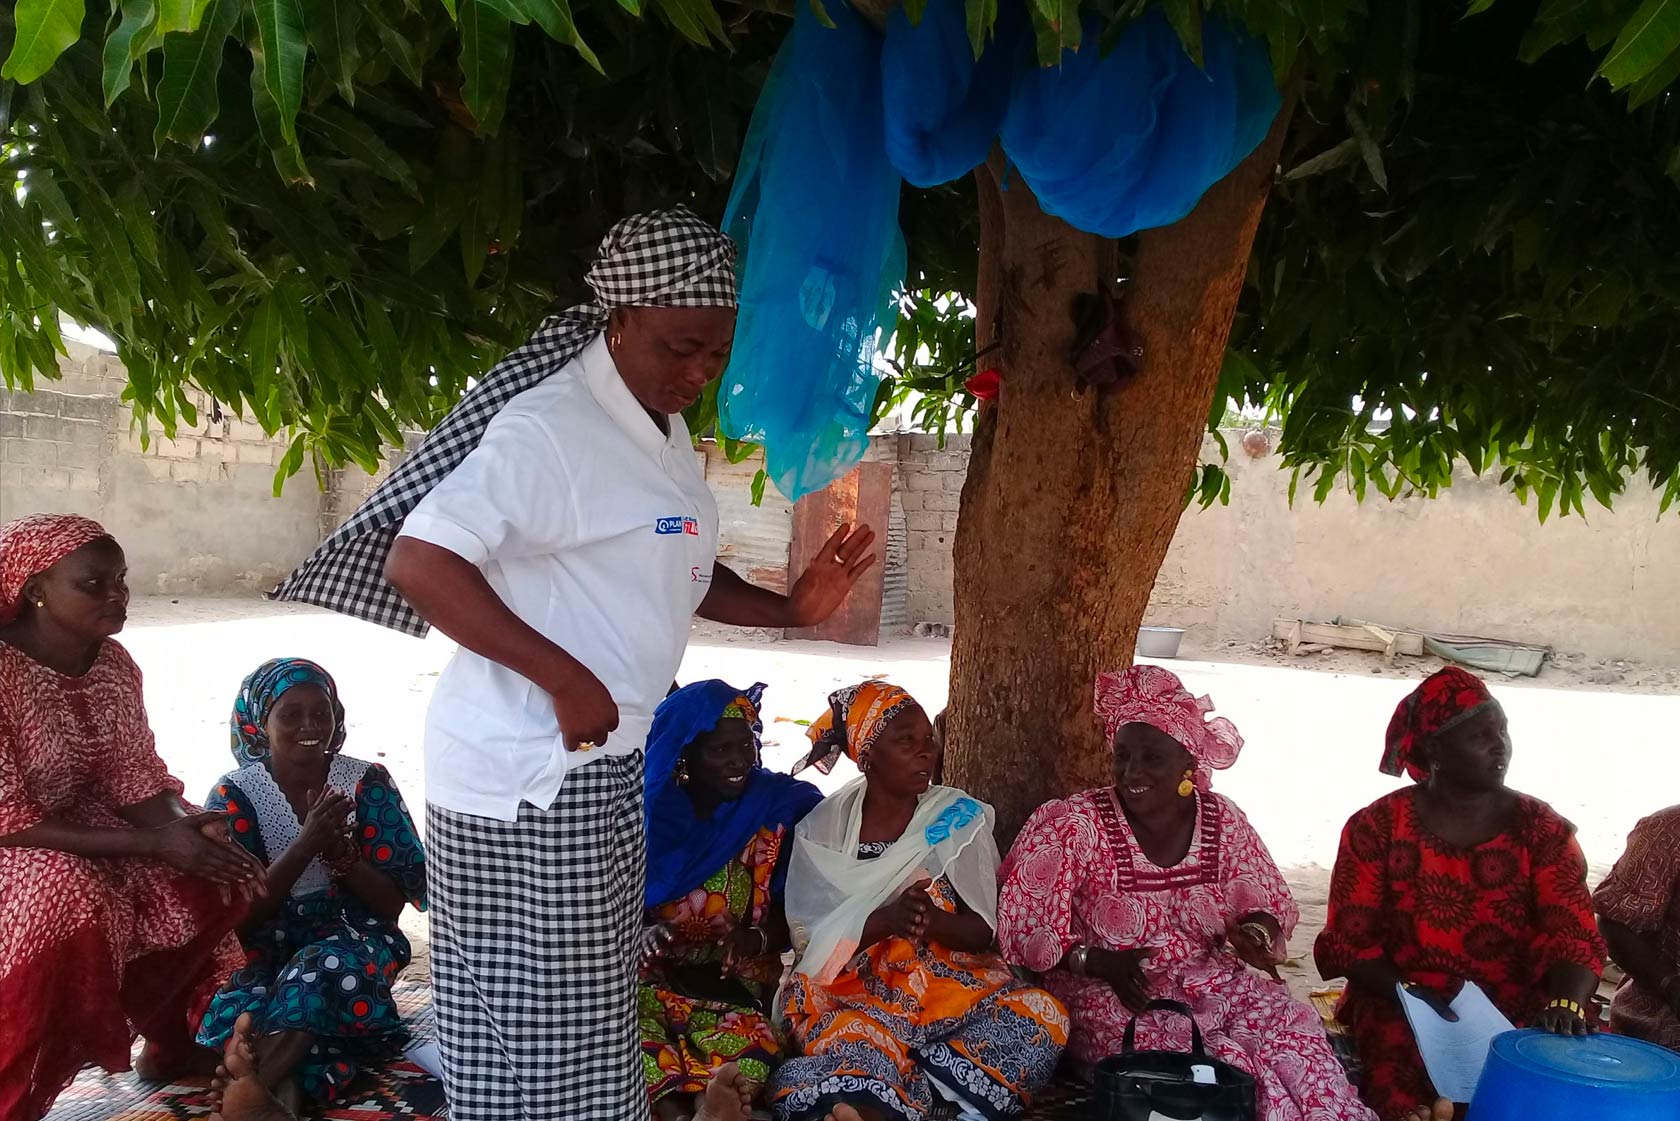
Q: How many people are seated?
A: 7